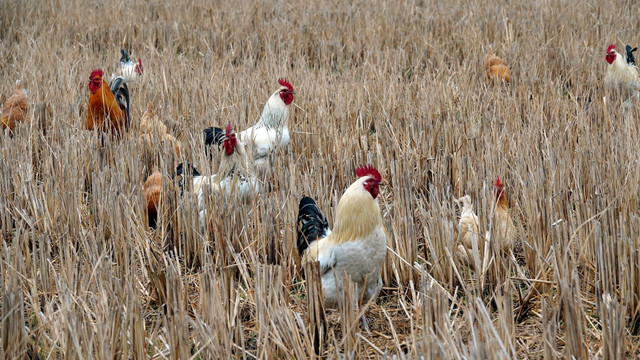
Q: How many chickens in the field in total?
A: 12